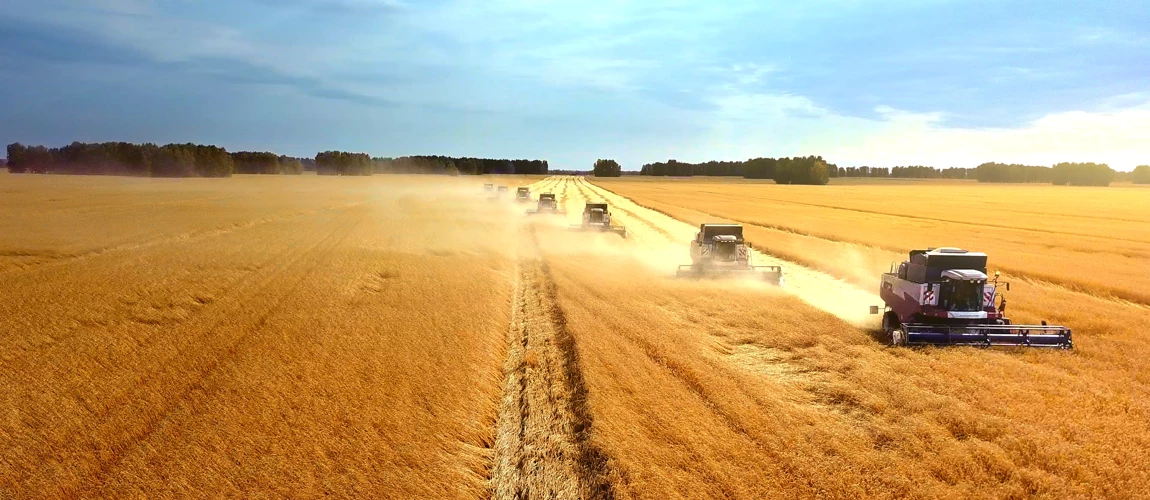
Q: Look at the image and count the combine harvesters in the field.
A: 7